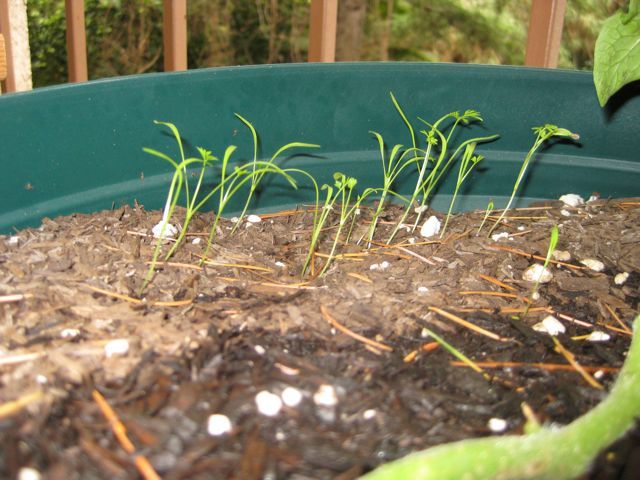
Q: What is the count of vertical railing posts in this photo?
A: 5